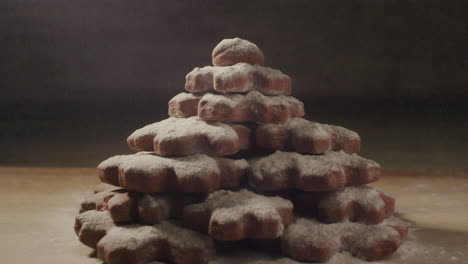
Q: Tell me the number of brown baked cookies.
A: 12